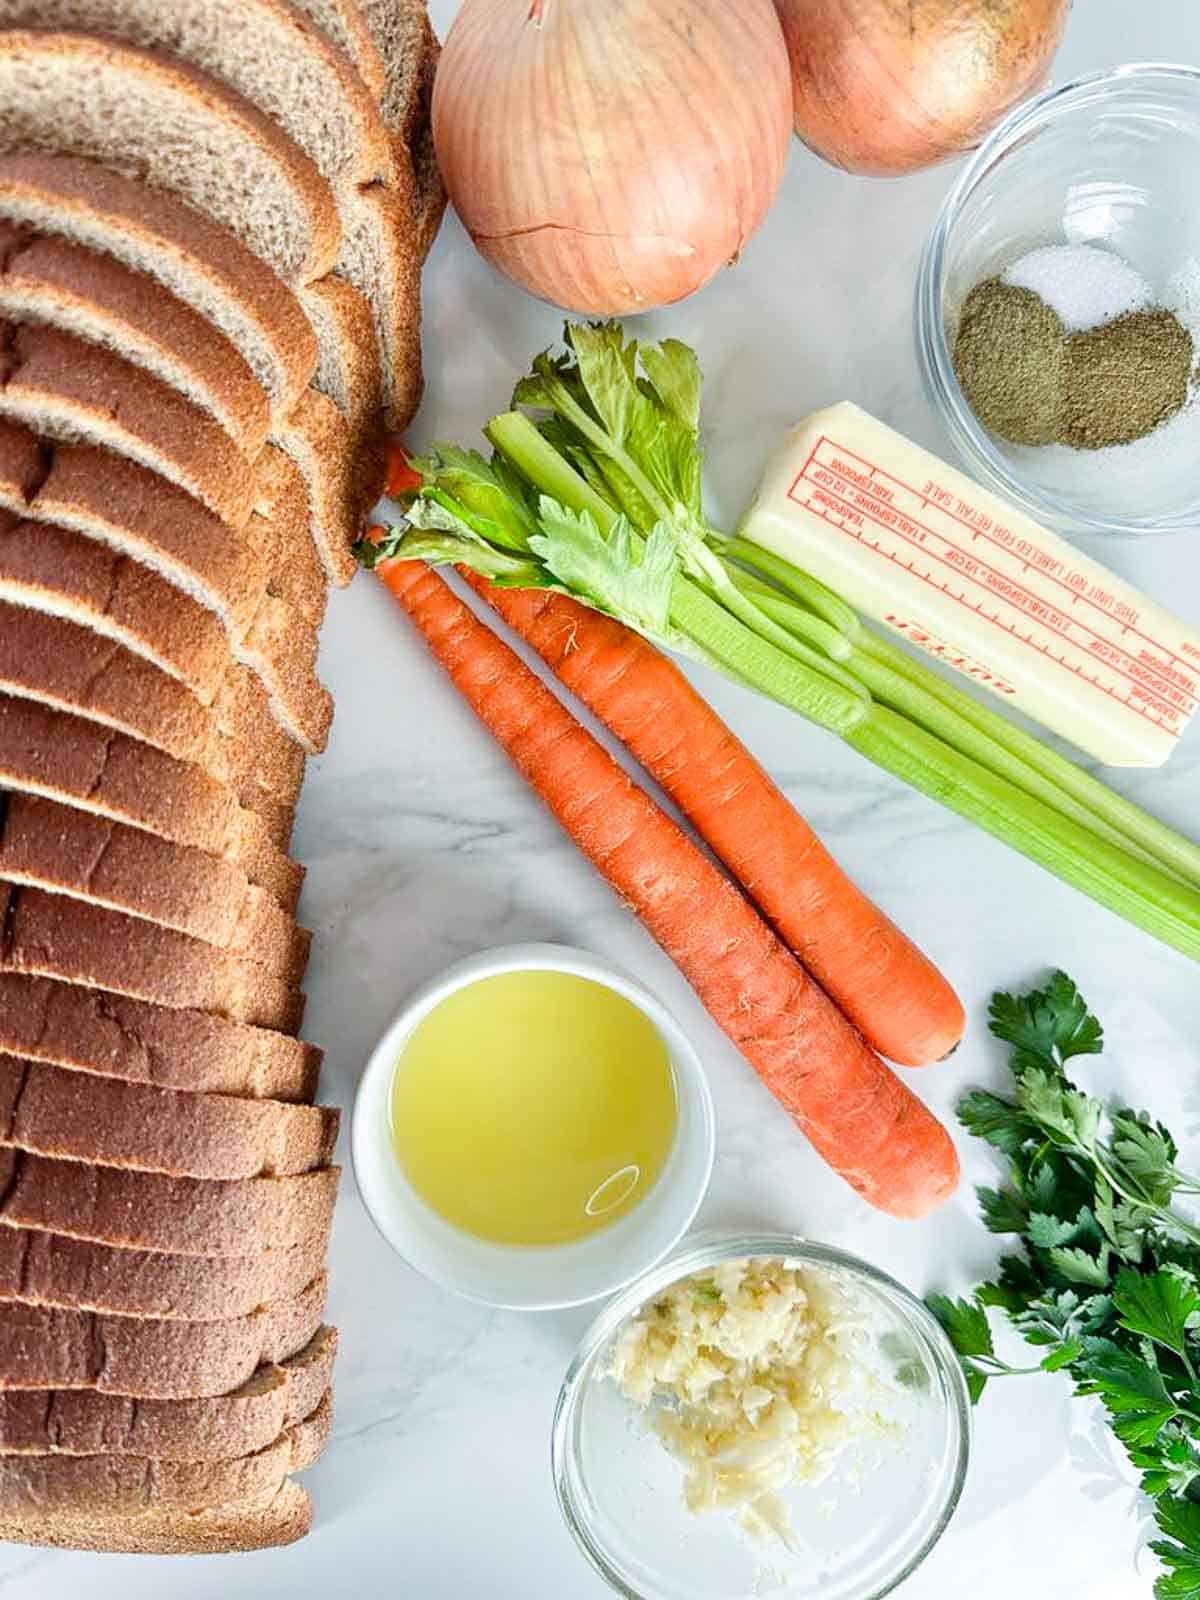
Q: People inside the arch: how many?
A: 0